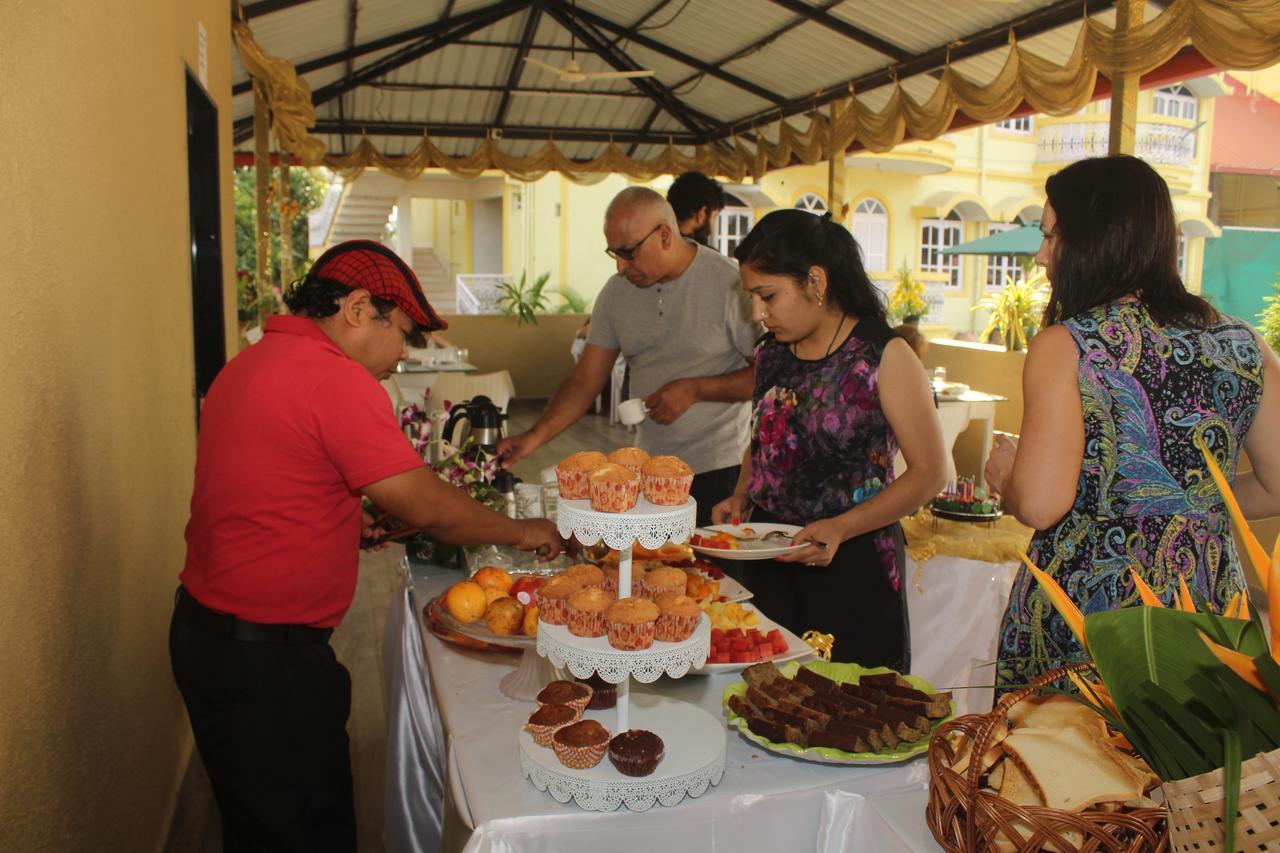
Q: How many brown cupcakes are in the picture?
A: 5